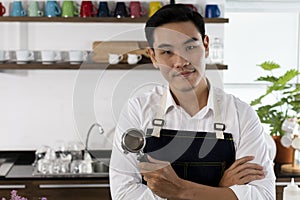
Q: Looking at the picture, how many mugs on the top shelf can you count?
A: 12